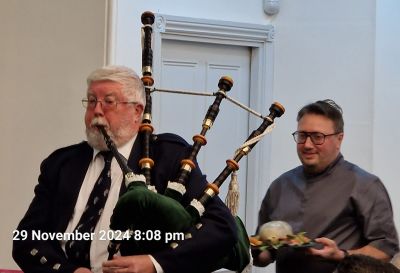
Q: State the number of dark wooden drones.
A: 3